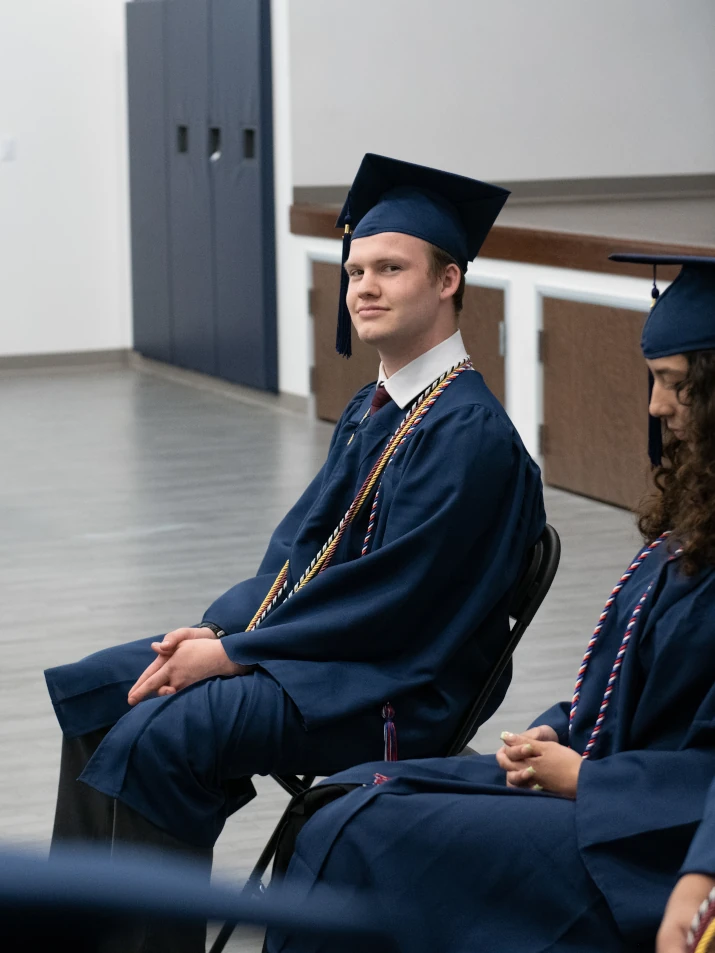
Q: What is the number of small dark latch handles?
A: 3